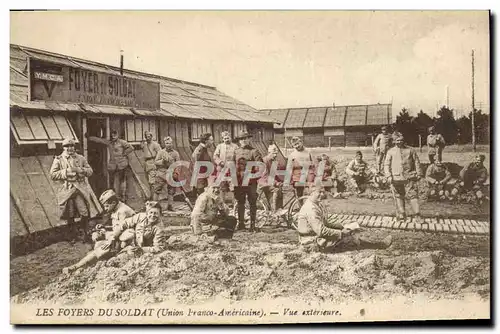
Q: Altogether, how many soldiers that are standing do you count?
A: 12